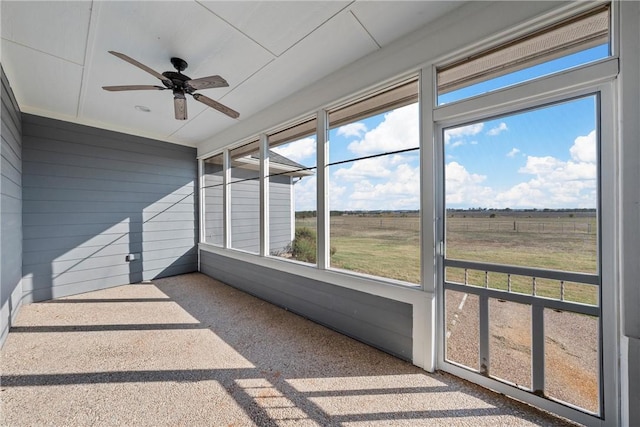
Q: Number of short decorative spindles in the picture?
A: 5